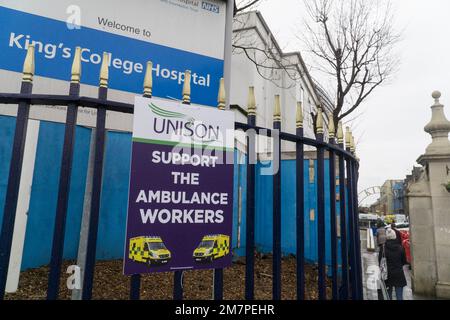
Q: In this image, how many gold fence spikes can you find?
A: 15